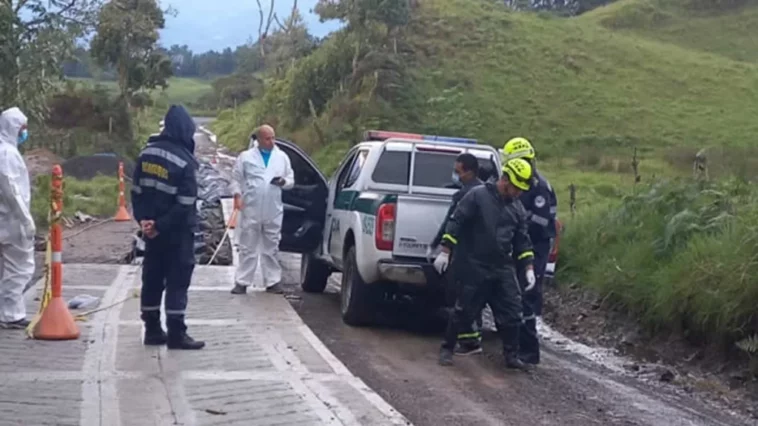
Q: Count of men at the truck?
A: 3